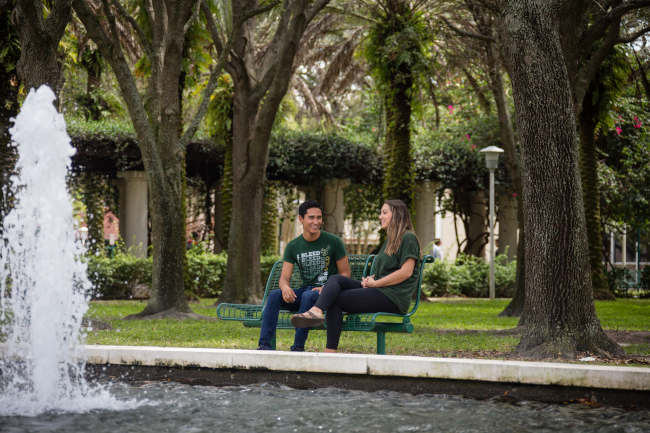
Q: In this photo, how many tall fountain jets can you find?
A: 1